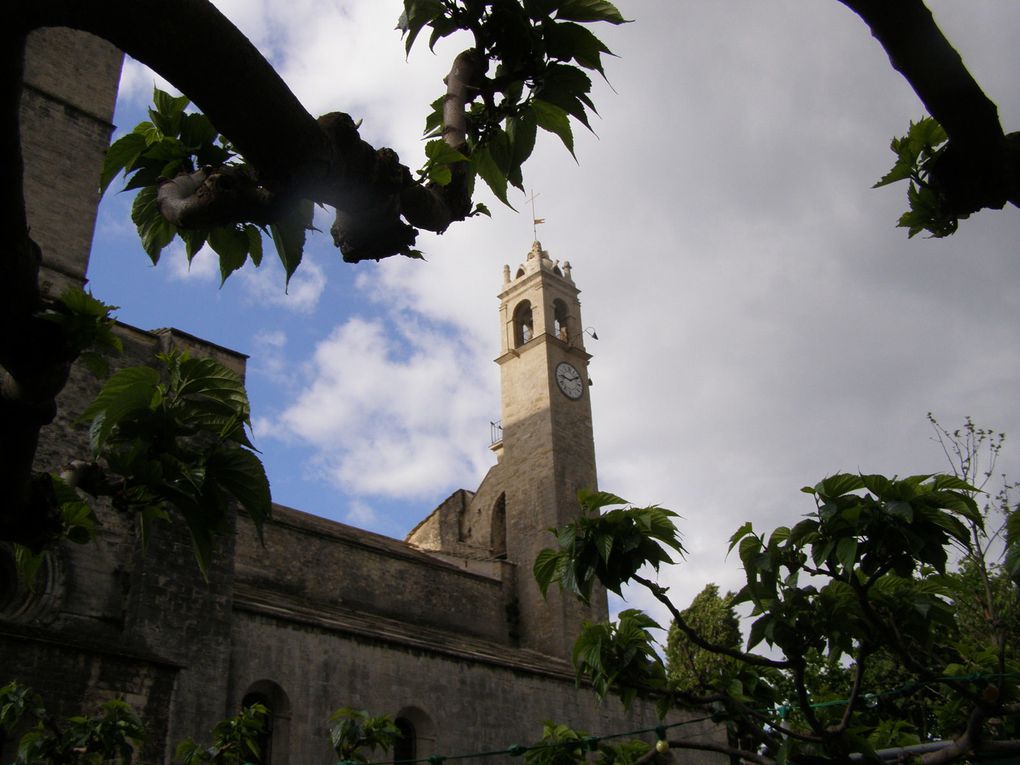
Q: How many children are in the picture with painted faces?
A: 0